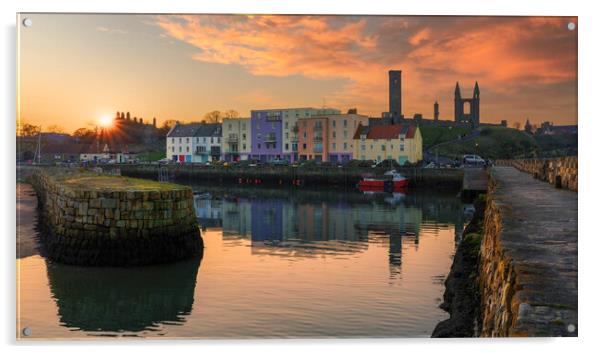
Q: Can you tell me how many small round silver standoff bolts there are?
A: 4